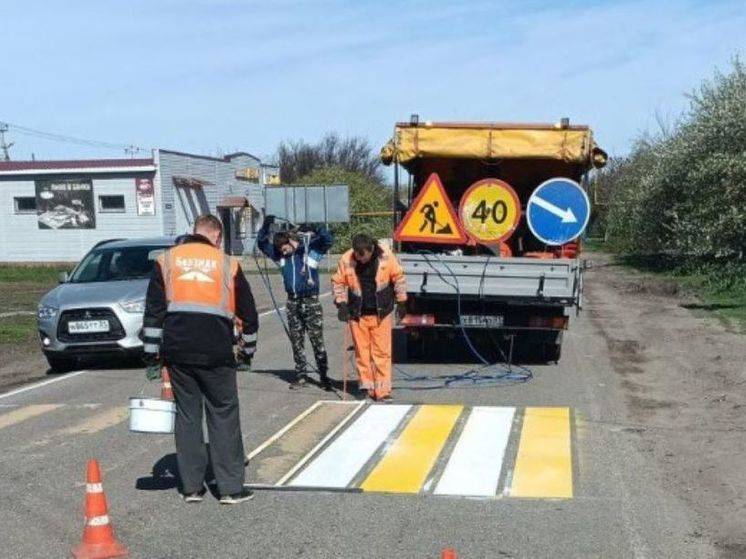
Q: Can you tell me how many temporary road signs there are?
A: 3